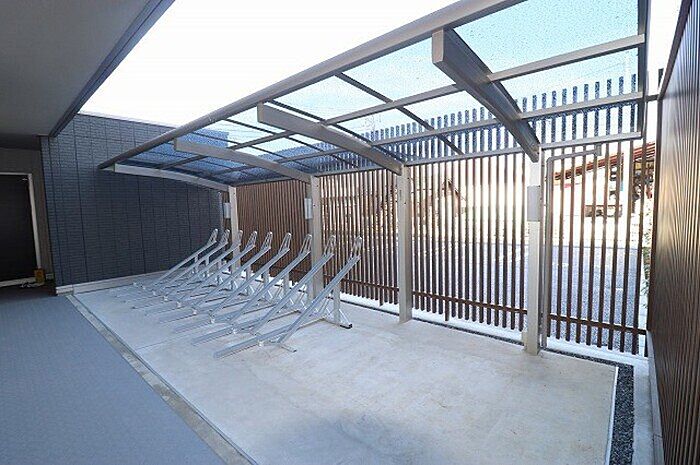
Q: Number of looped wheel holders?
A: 9